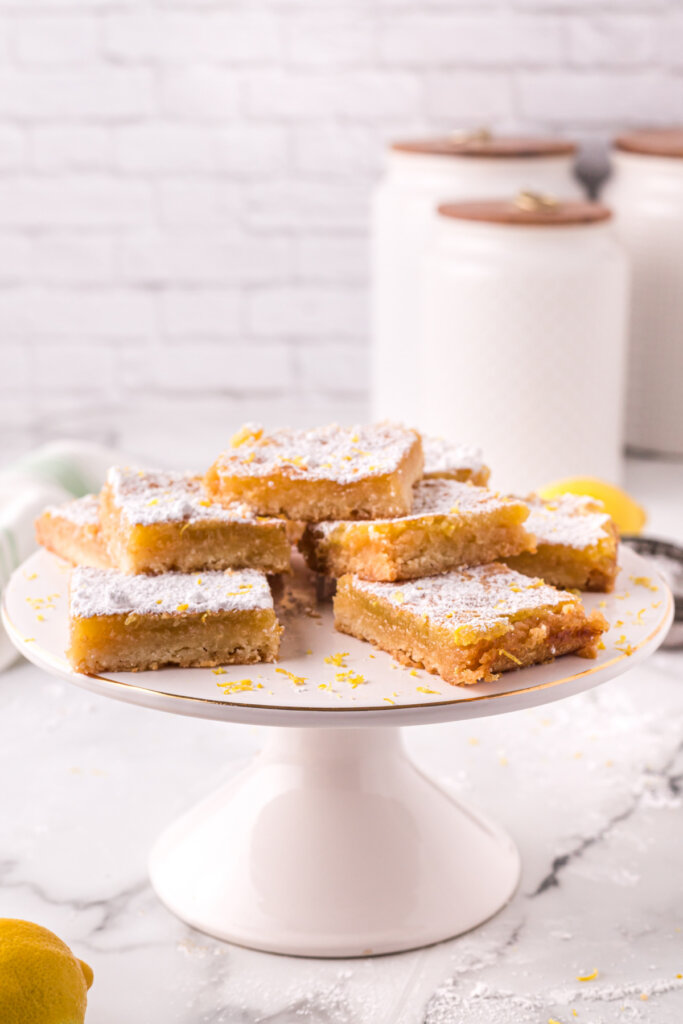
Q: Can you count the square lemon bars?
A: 8